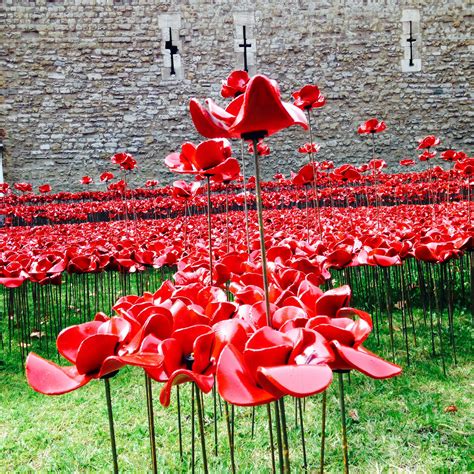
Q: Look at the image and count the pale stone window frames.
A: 3